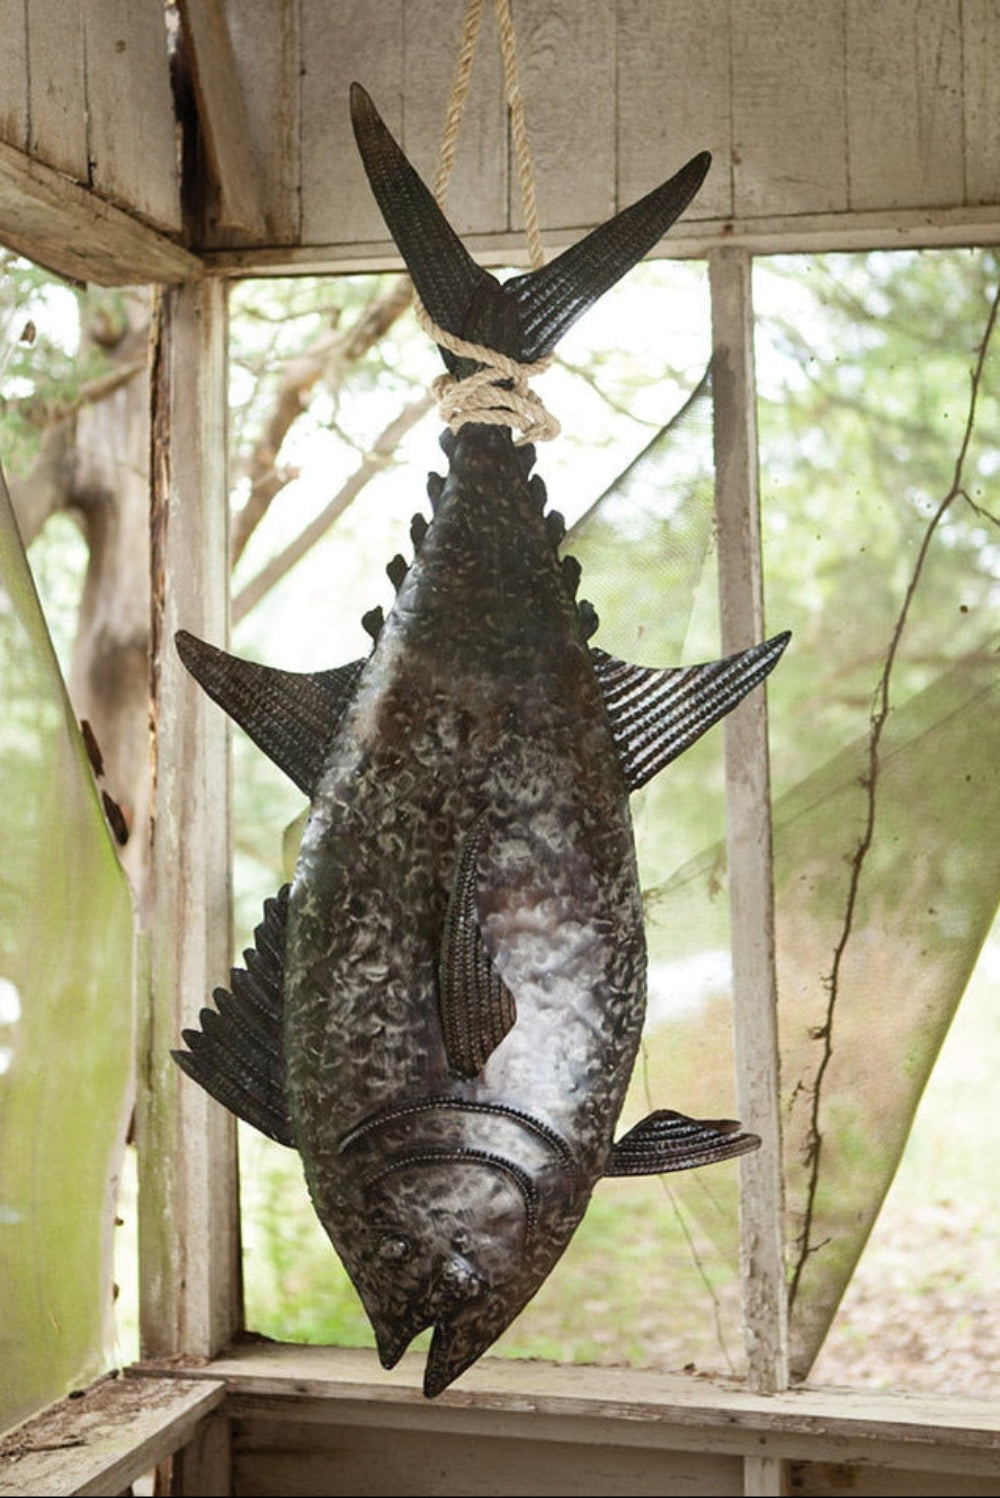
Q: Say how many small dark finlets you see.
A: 10